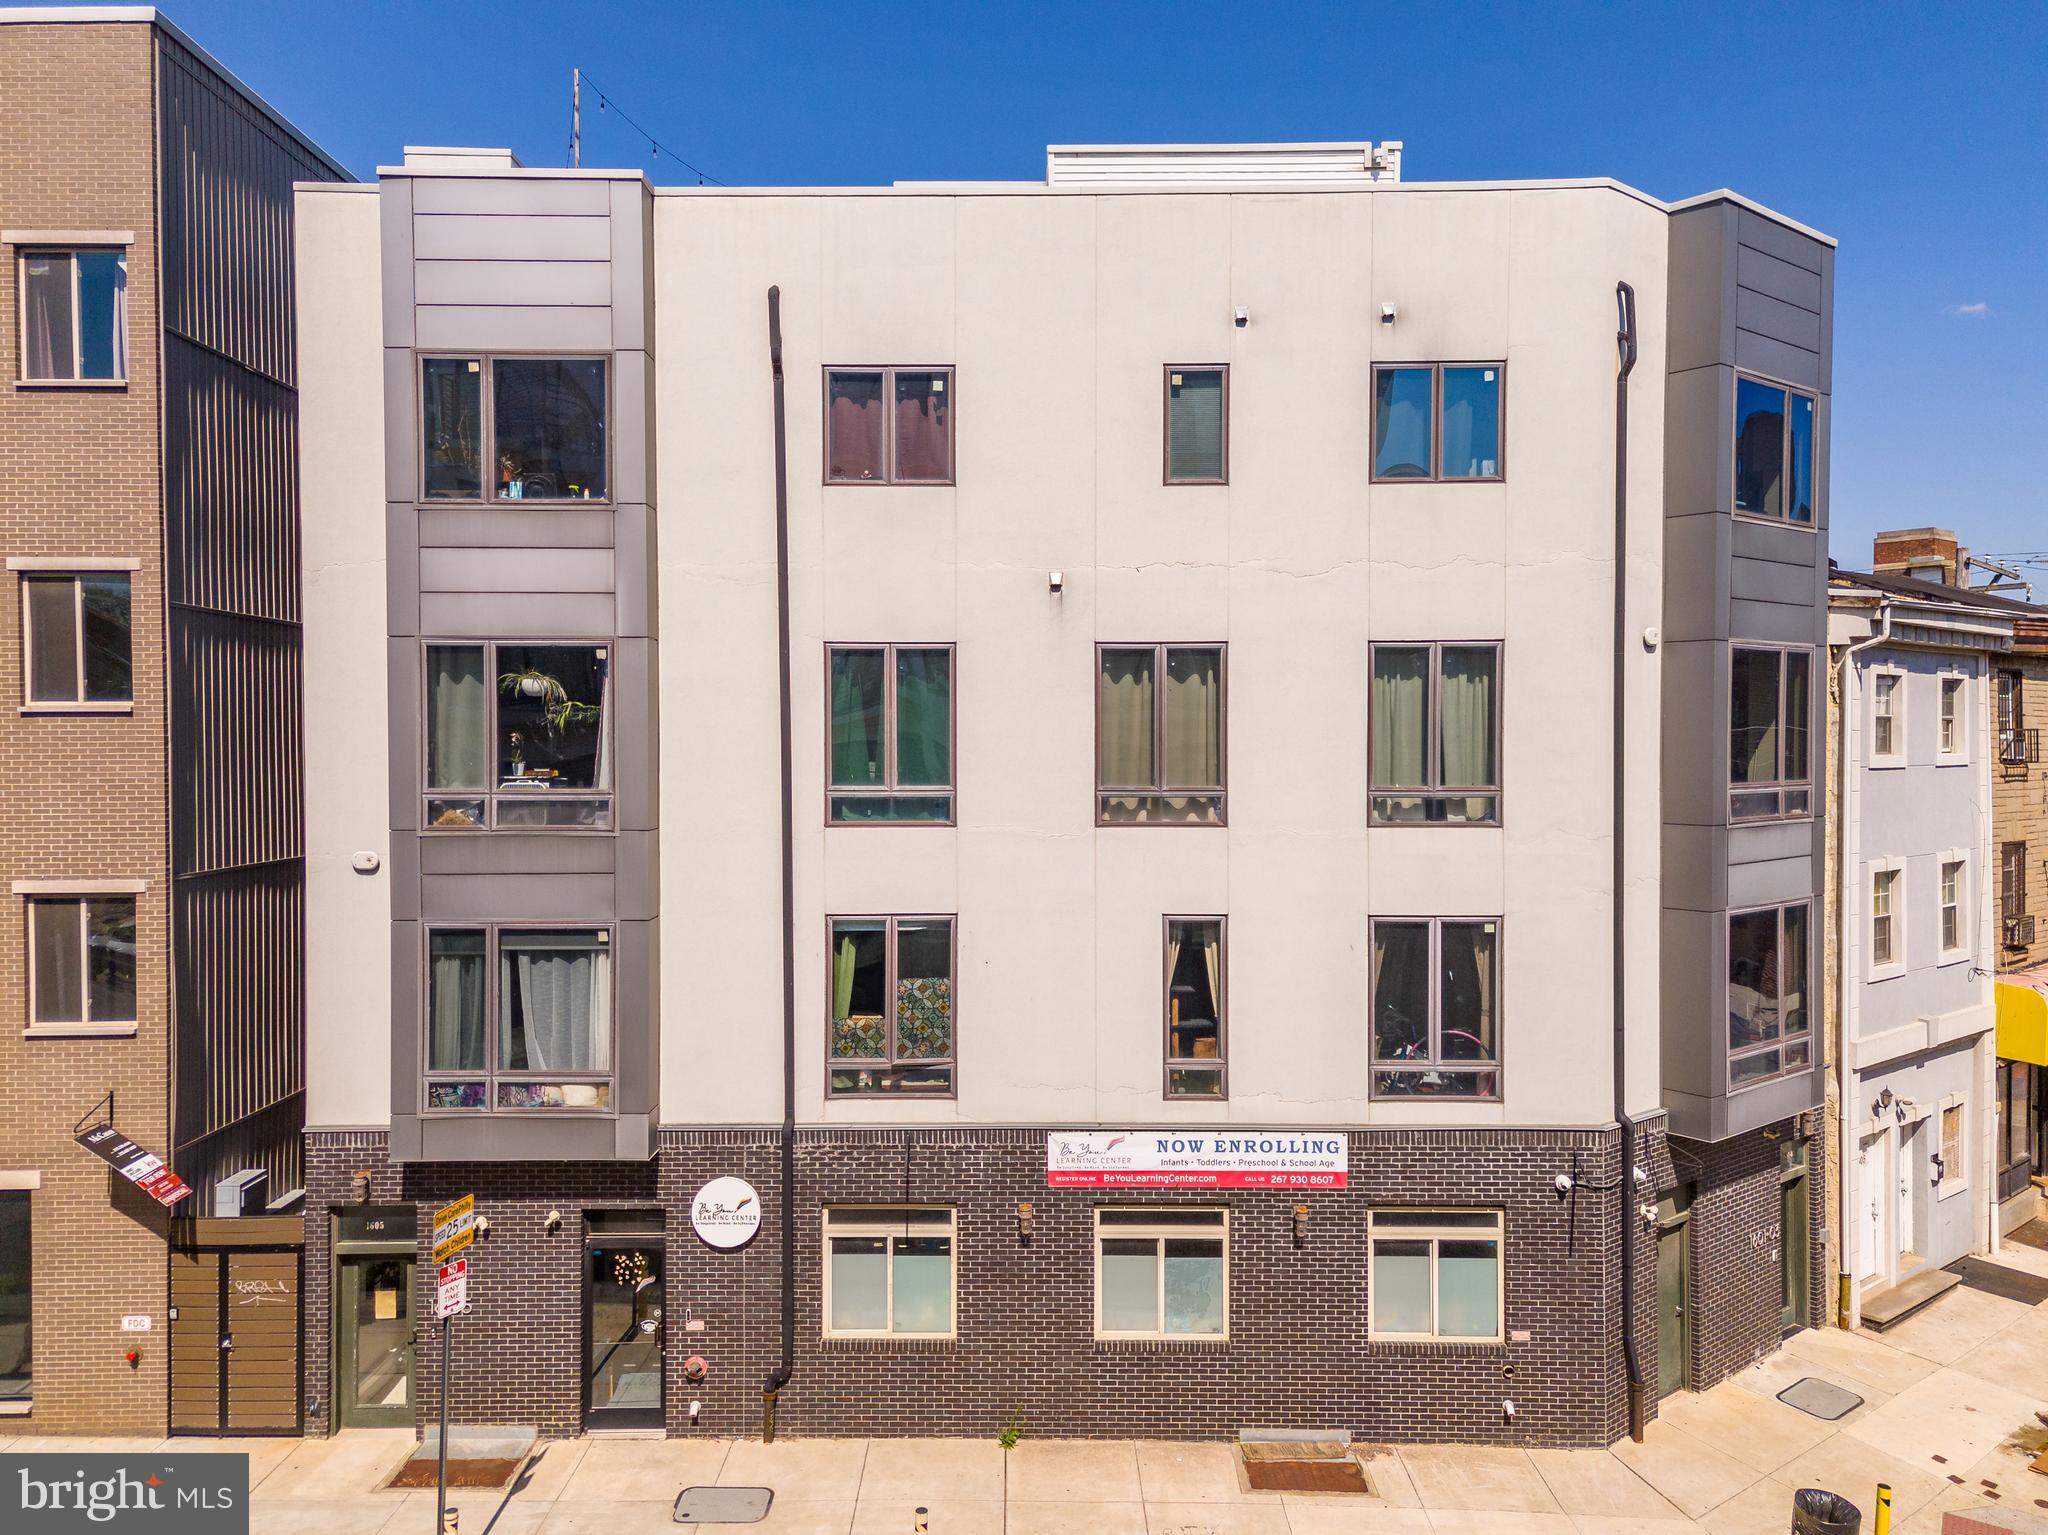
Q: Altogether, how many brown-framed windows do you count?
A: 15